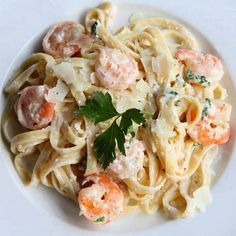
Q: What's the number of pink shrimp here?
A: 7